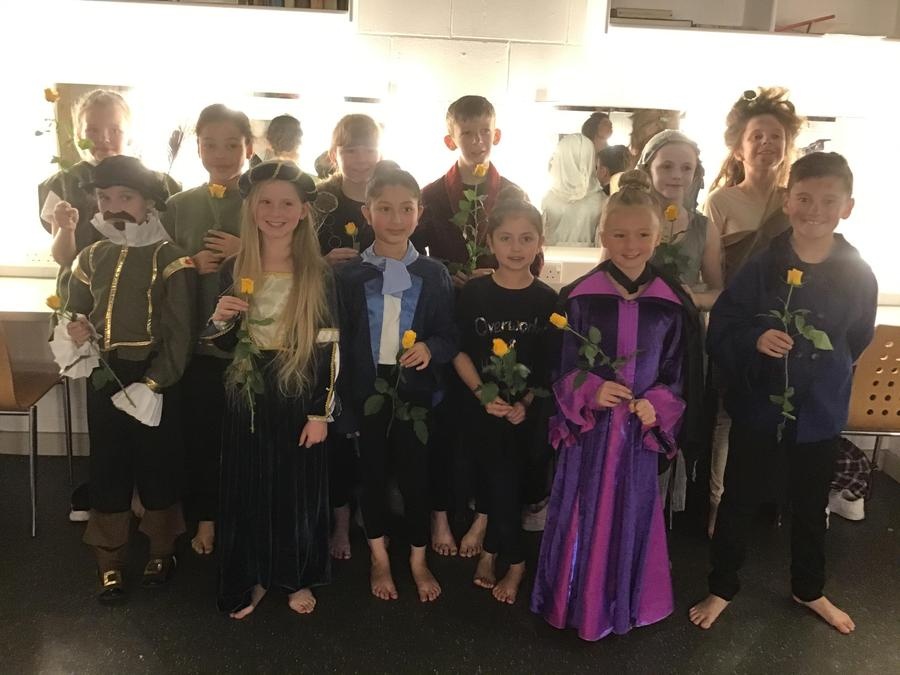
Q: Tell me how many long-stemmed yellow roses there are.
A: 11